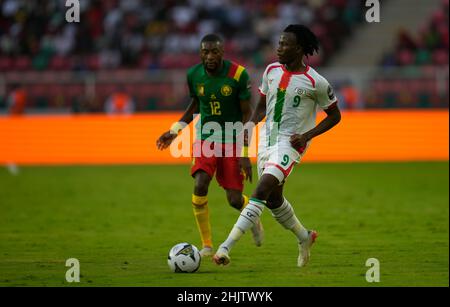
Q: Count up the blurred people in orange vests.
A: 3